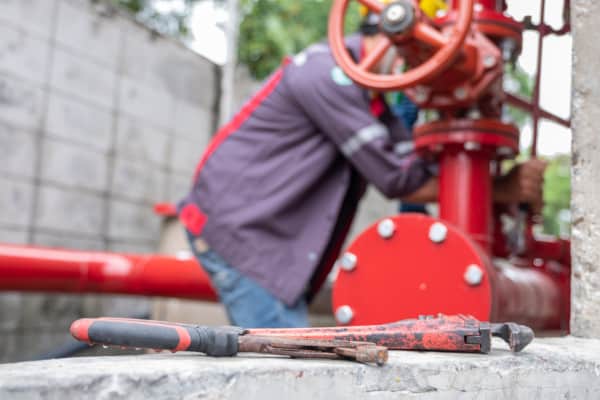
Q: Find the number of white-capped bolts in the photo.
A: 5